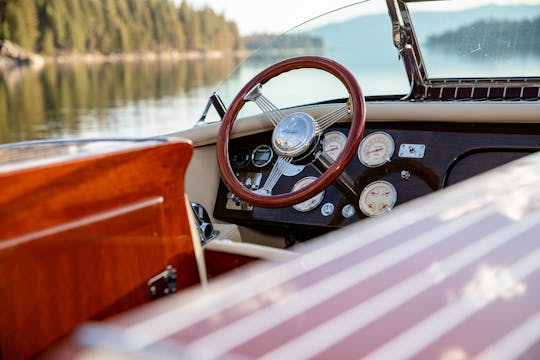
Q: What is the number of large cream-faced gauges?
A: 4